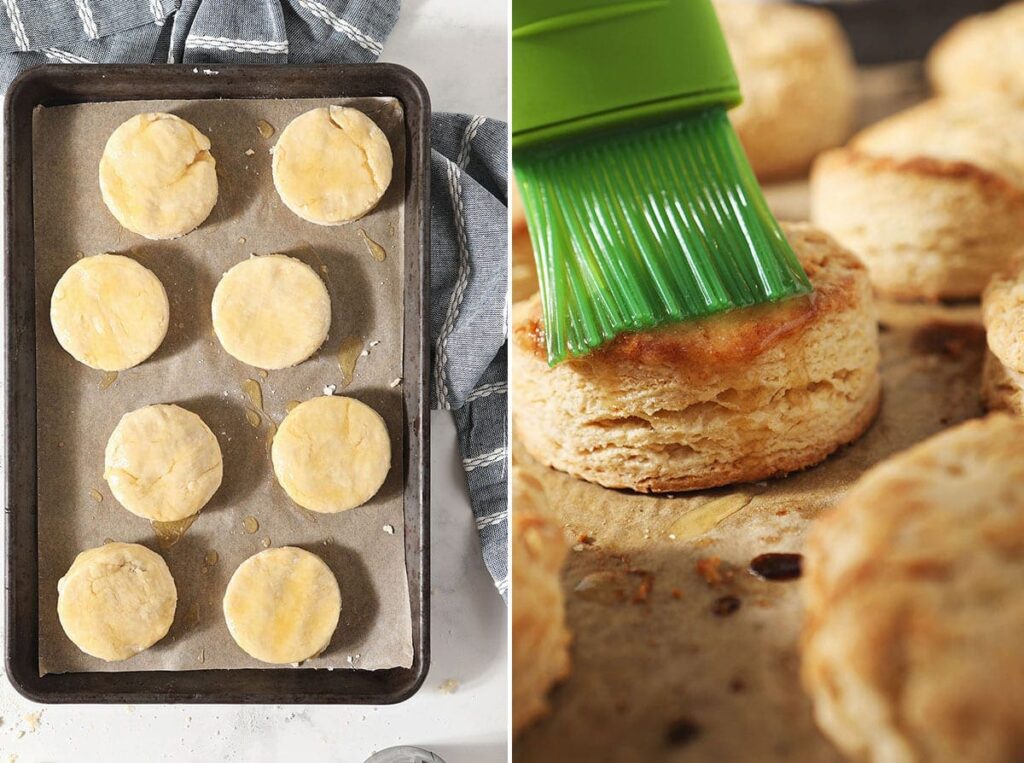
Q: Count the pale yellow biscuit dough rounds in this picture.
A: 8